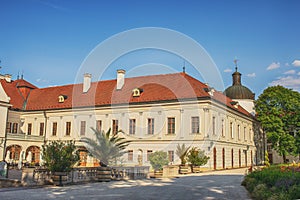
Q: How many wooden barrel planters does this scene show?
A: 5